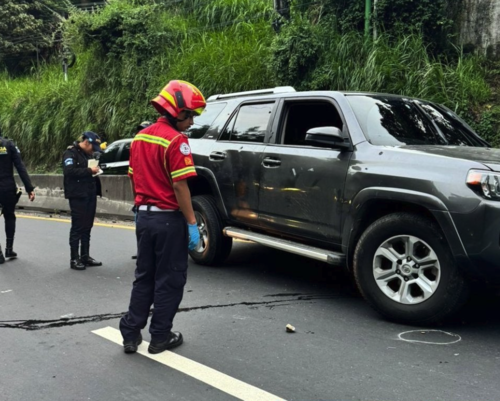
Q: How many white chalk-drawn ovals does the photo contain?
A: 1